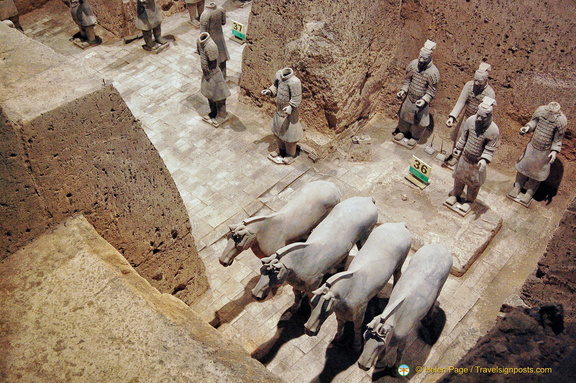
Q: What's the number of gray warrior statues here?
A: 11